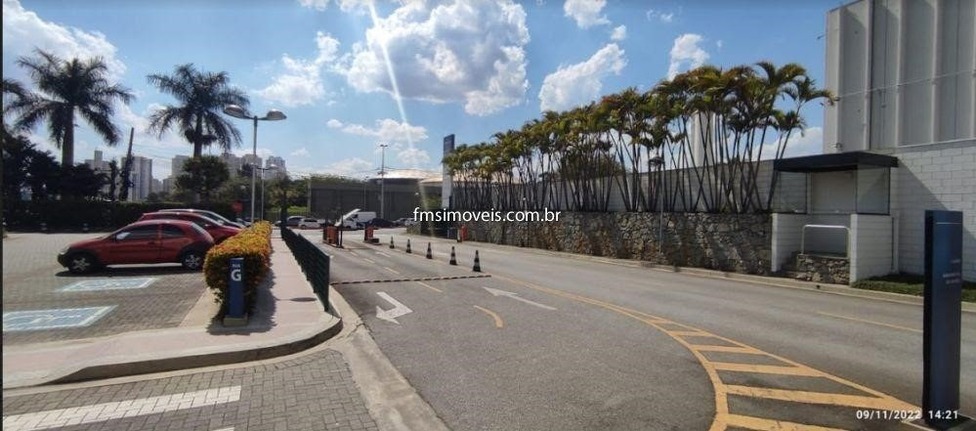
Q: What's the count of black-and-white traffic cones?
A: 5